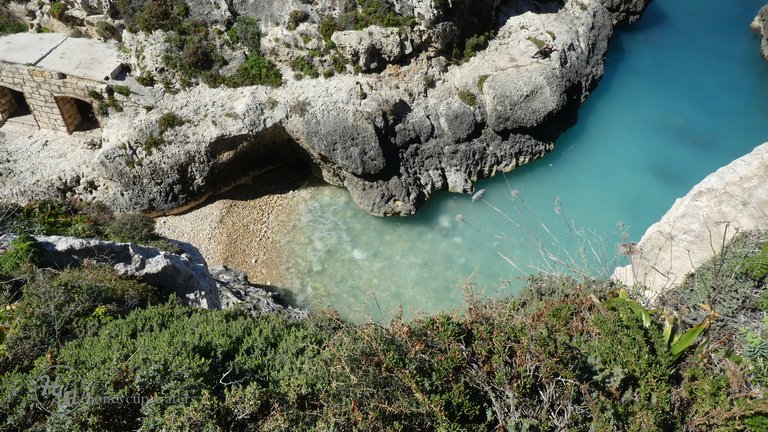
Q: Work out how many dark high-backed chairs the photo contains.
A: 0